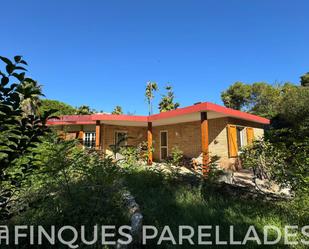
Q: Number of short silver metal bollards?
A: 0